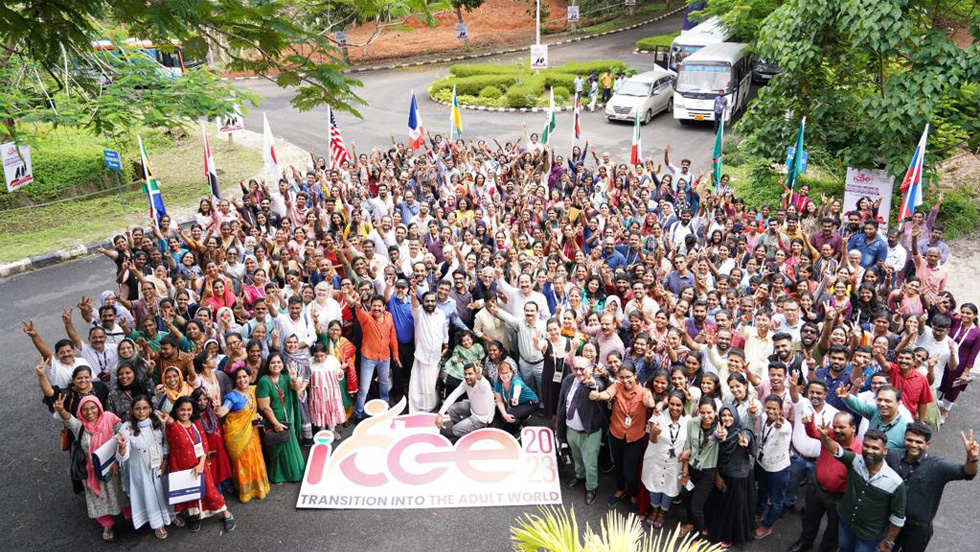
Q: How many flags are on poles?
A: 12